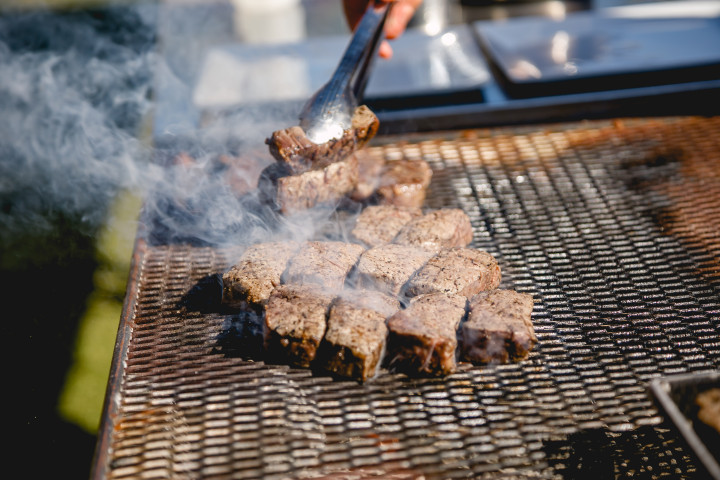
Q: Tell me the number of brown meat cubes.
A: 14